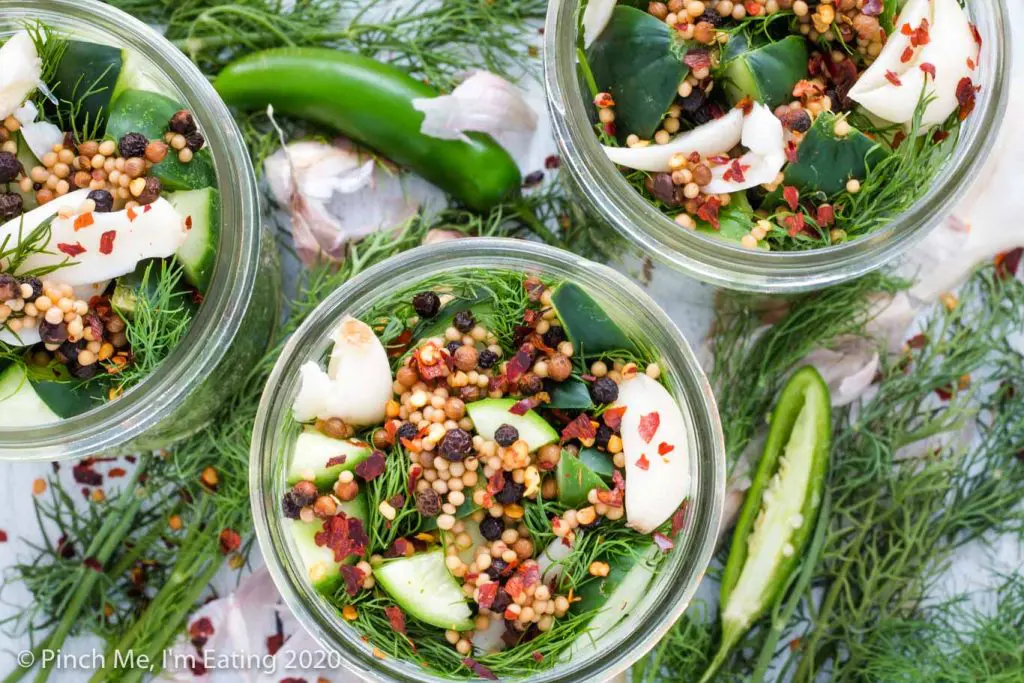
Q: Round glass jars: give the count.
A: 3